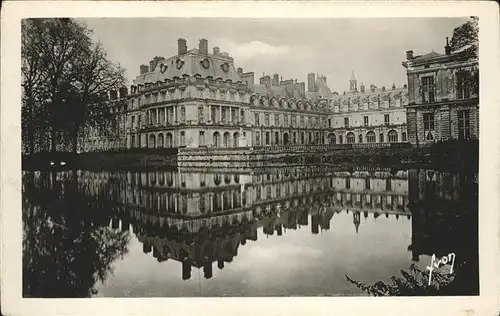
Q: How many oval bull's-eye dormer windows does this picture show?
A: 4